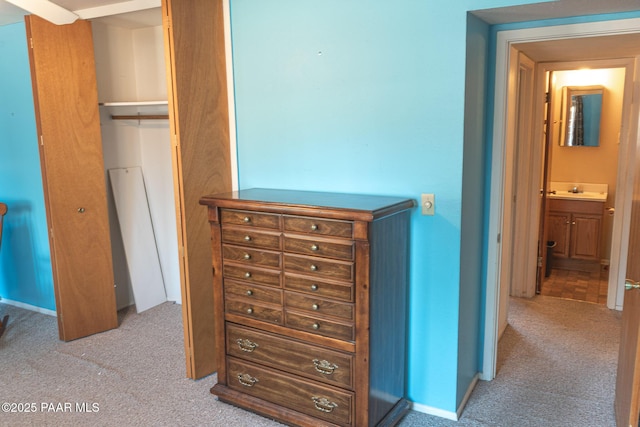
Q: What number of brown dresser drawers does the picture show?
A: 14